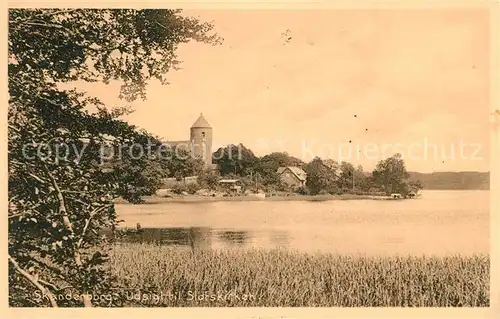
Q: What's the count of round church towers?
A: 1